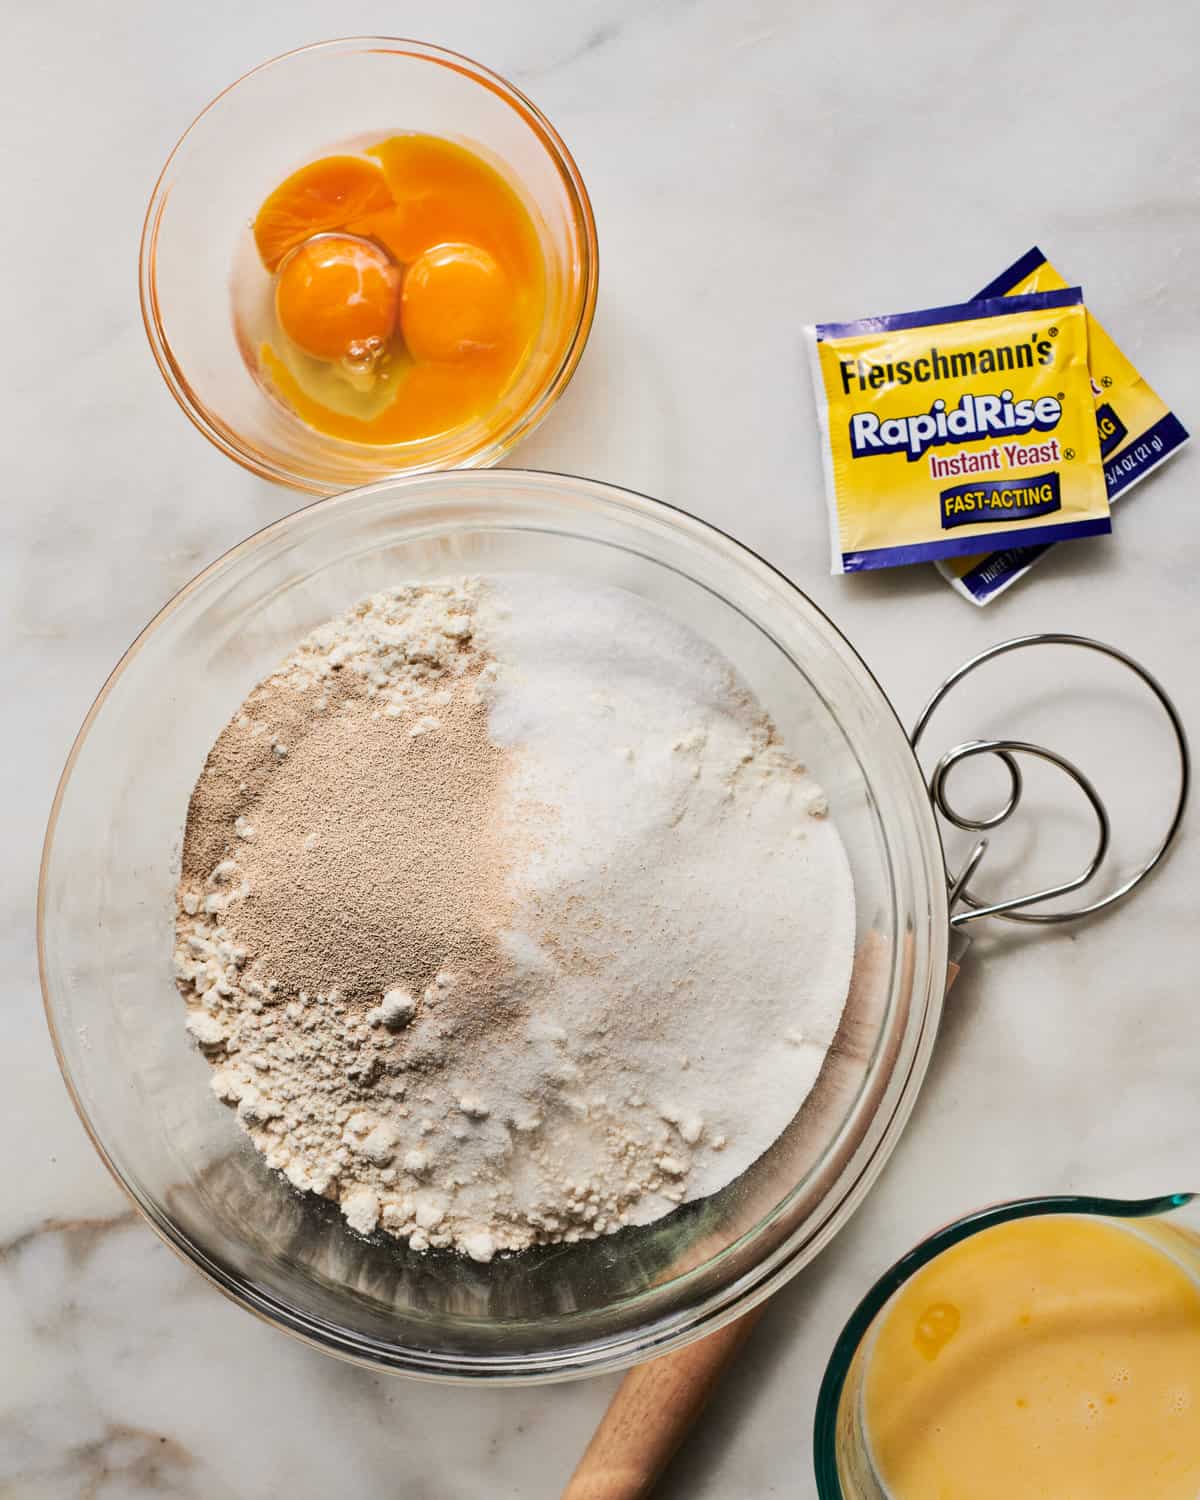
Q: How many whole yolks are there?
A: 2